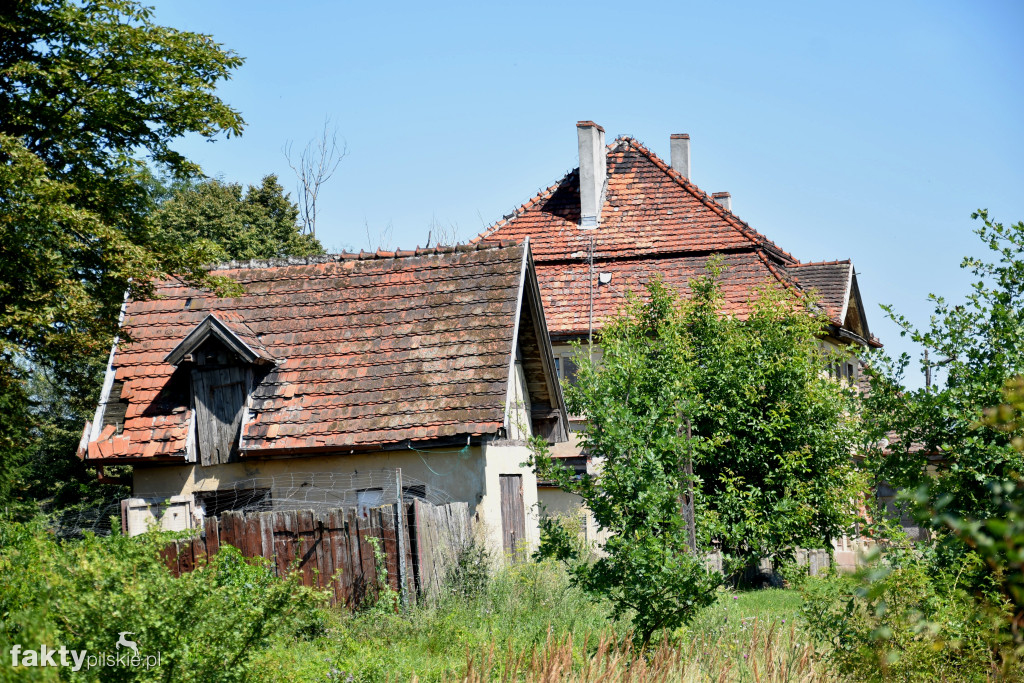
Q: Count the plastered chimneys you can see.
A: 3